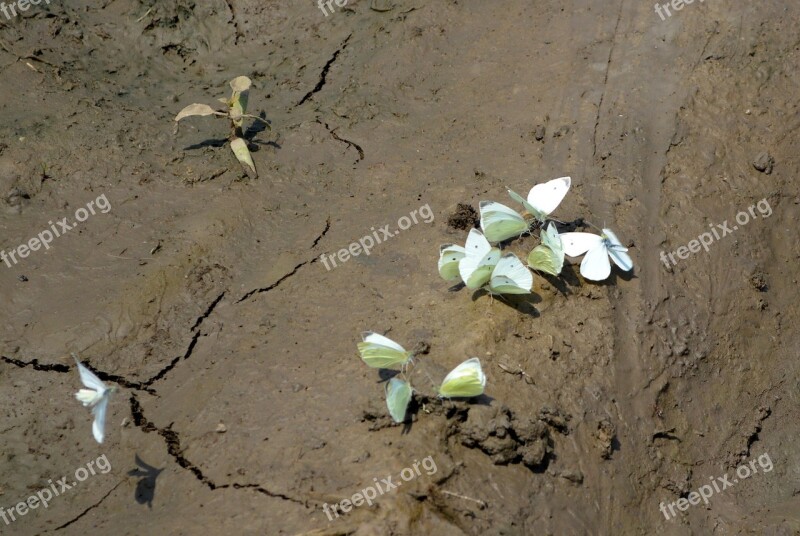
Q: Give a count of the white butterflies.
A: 11